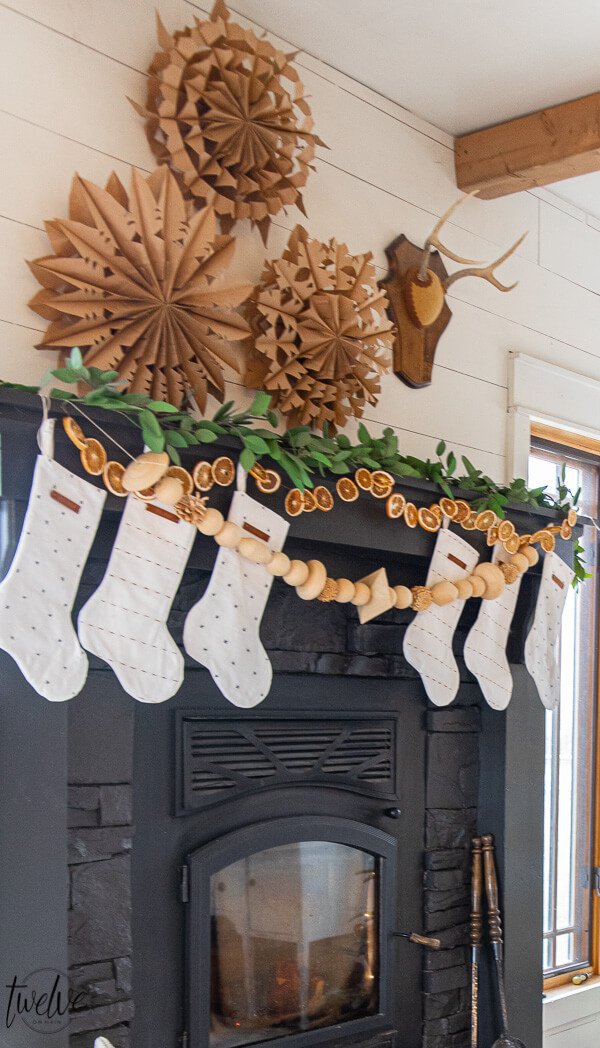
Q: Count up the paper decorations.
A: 3